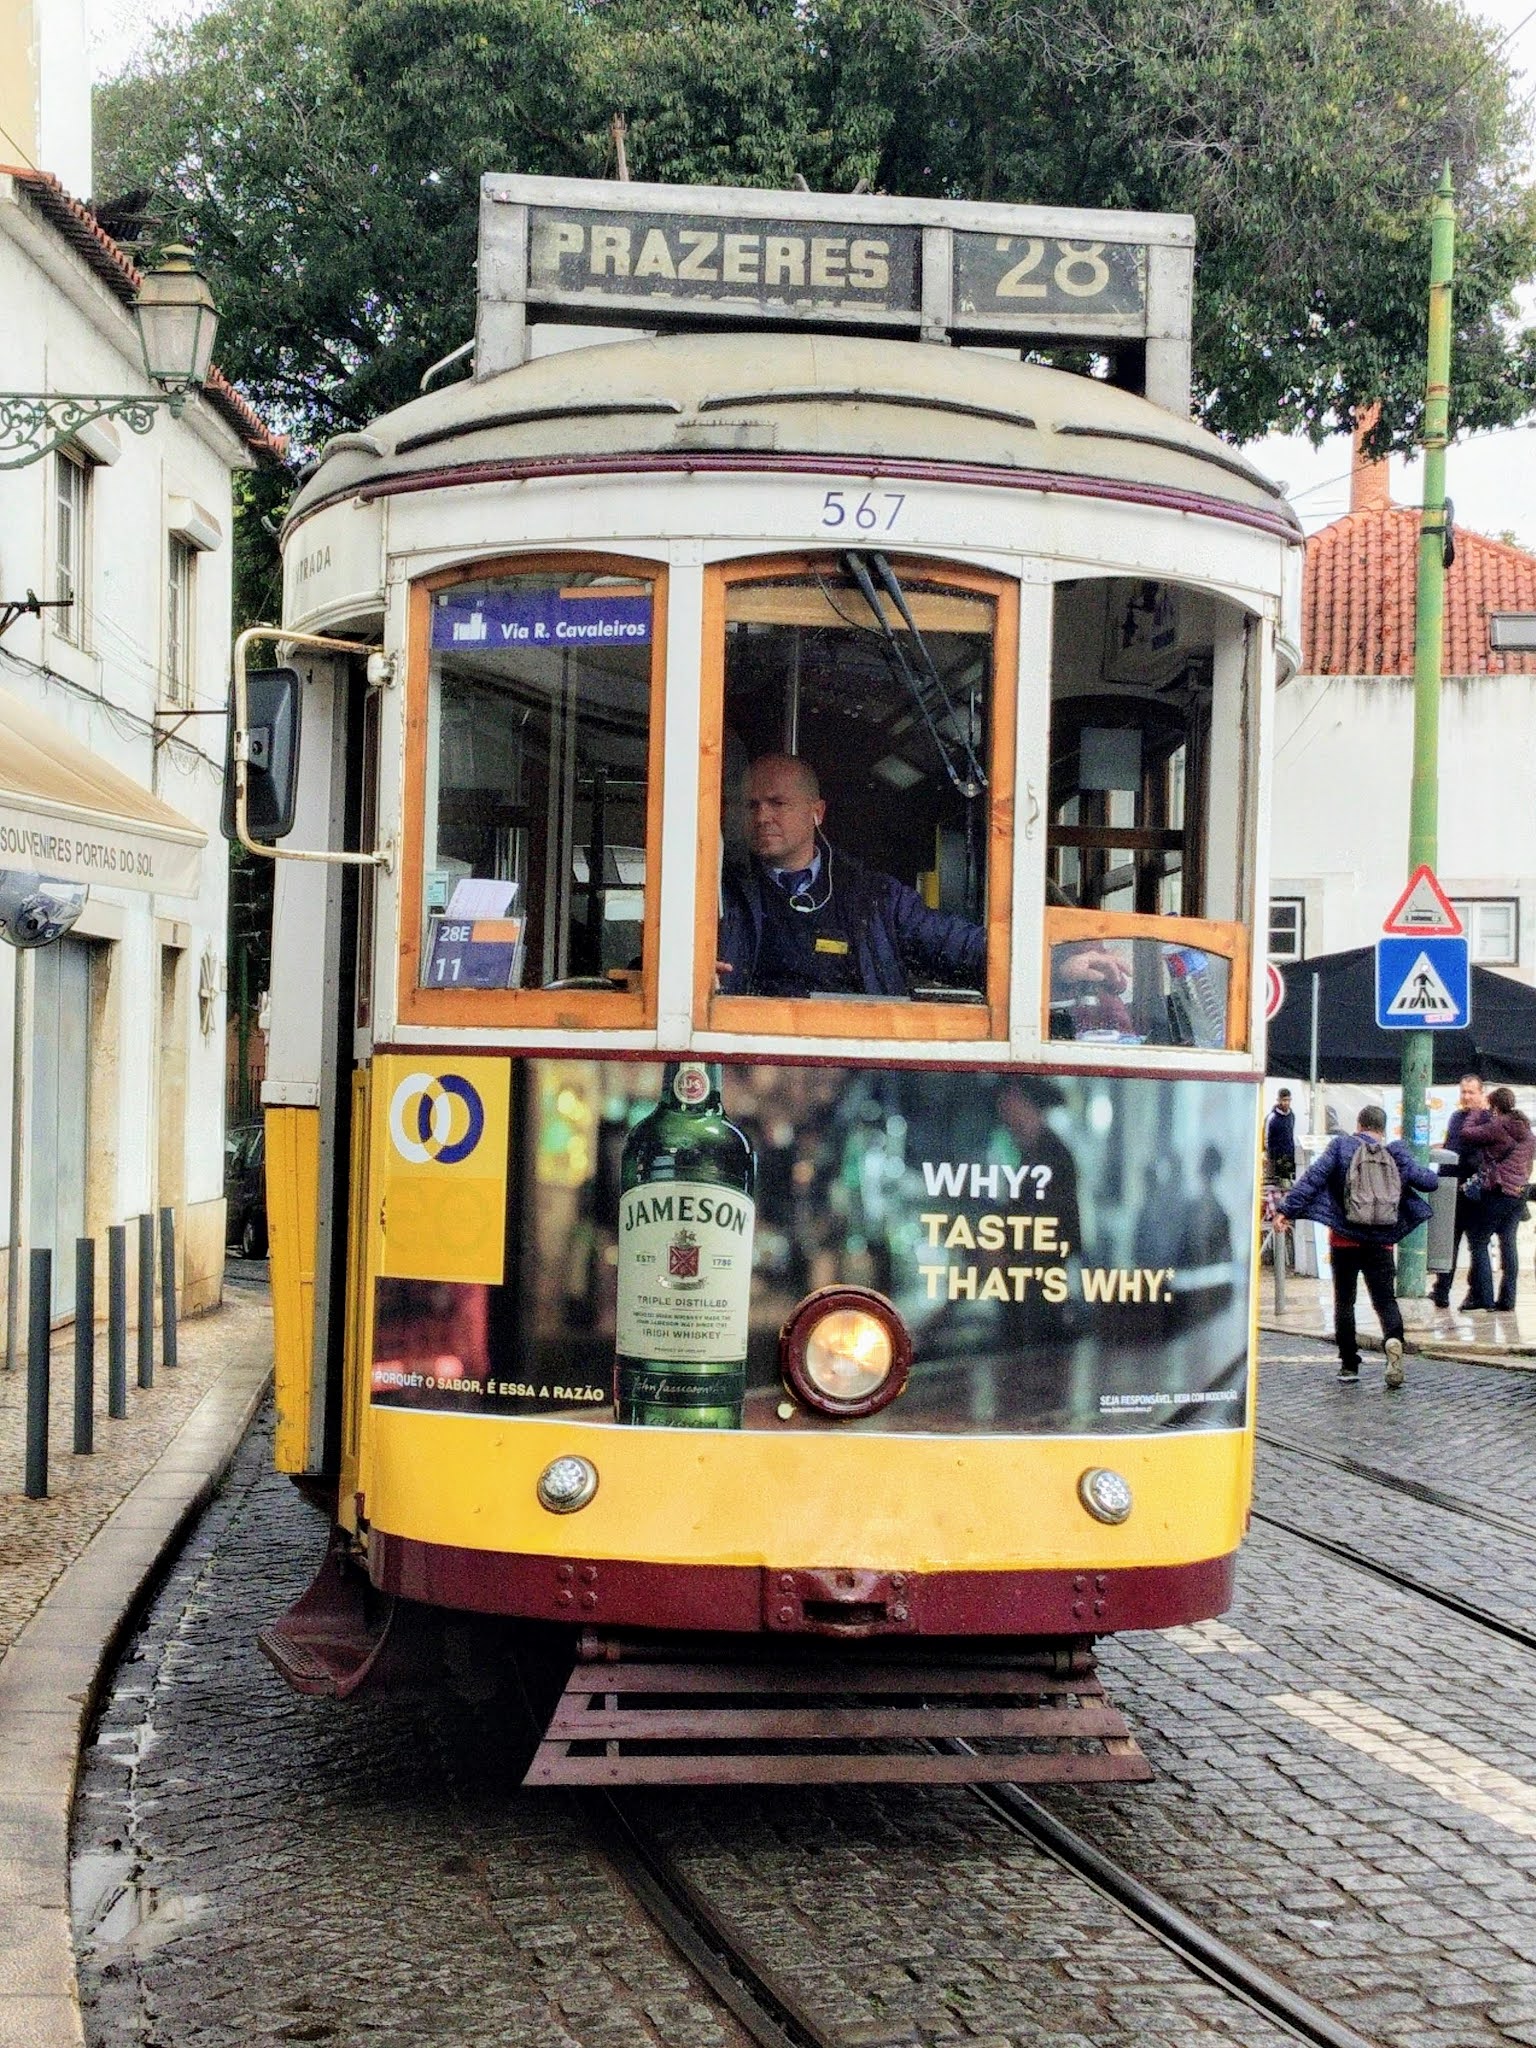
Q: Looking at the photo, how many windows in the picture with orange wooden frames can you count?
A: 3